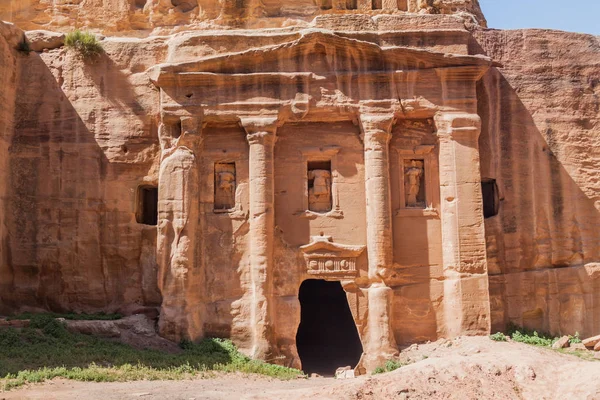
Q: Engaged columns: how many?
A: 4